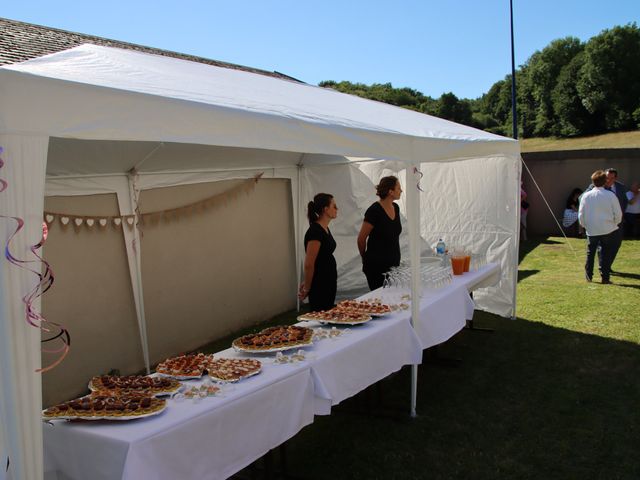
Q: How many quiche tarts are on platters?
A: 7